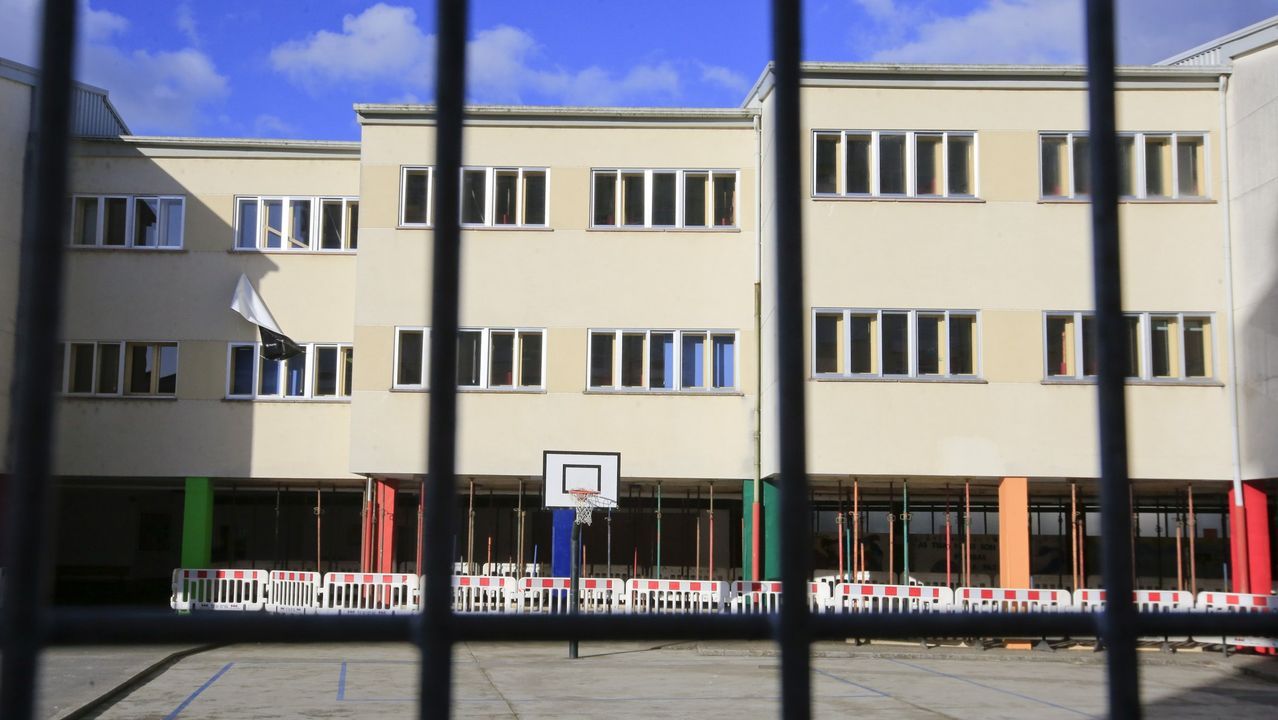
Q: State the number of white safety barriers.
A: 11